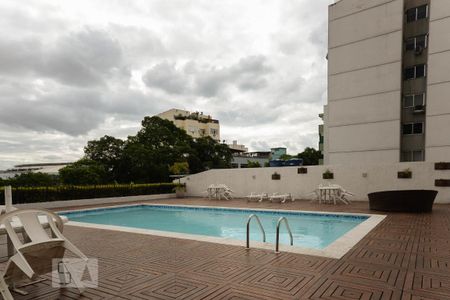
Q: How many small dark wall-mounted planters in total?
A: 6